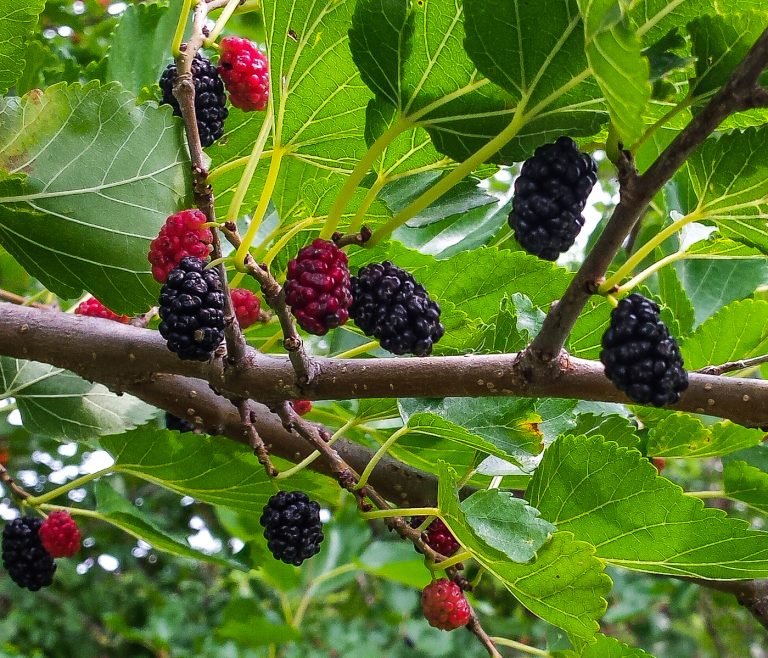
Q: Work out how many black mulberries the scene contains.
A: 7